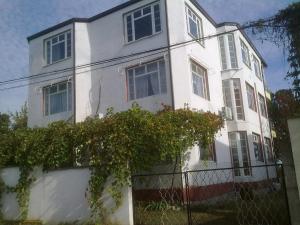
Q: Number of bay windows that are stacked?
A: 3